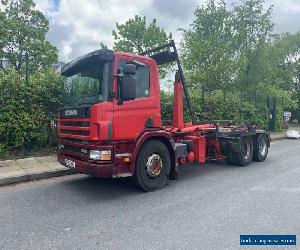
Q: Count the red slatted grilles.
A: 1